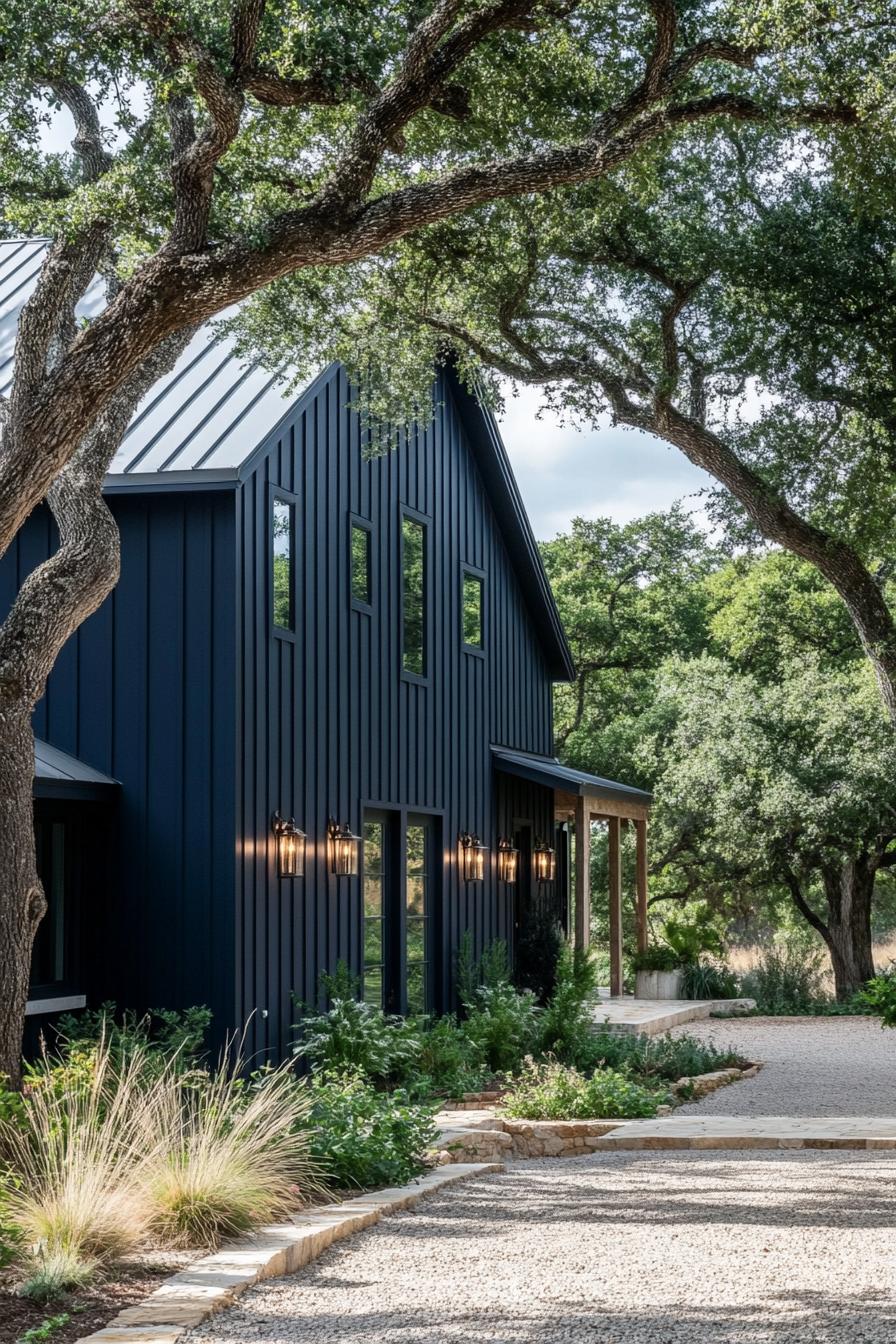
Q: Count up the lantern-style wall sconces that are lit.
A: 5